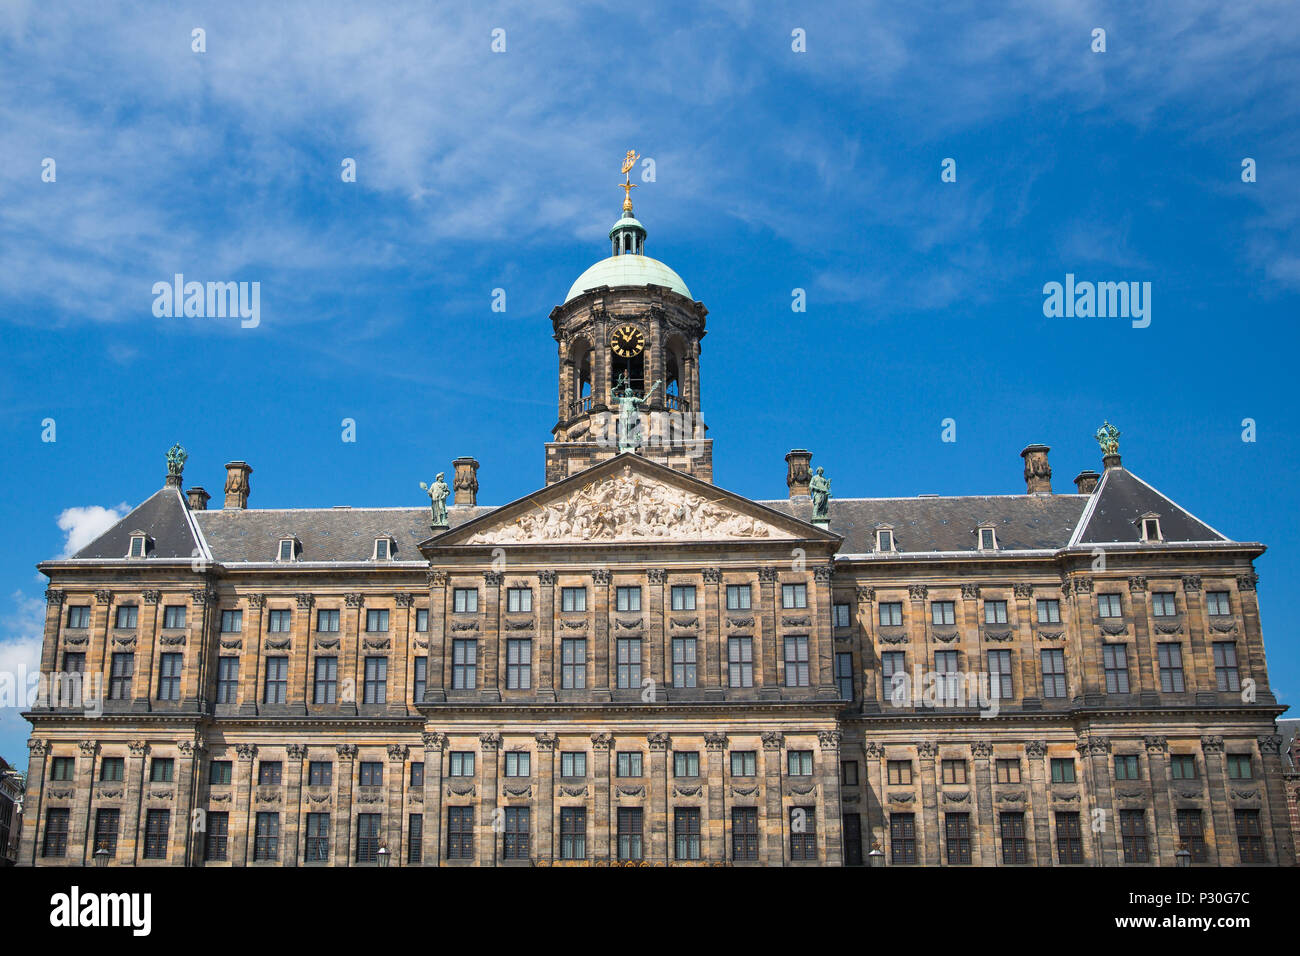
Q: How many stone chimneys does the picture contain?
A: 6